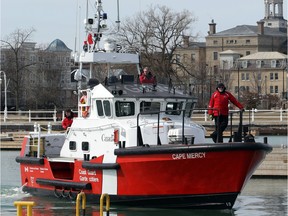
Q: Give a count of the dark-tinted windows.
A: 8